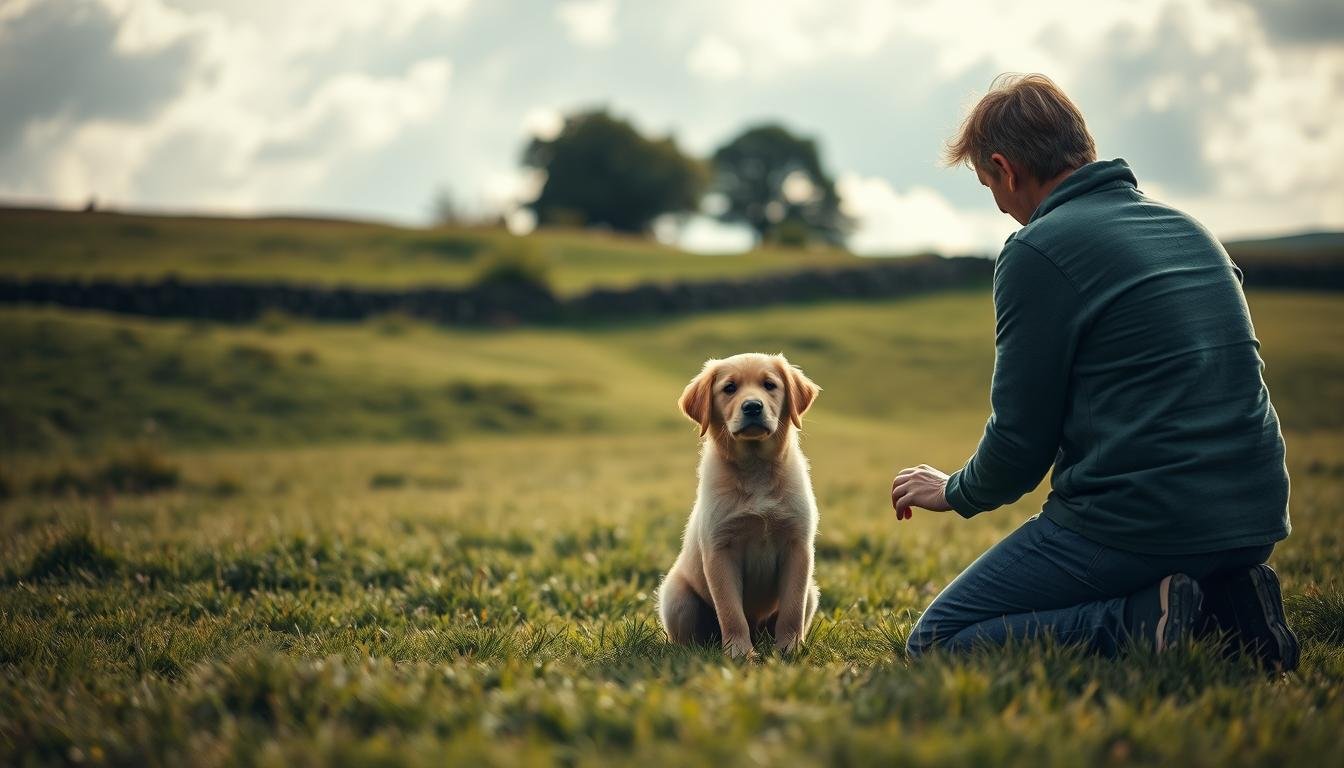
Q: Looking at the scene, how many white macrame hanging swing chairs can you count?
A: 0